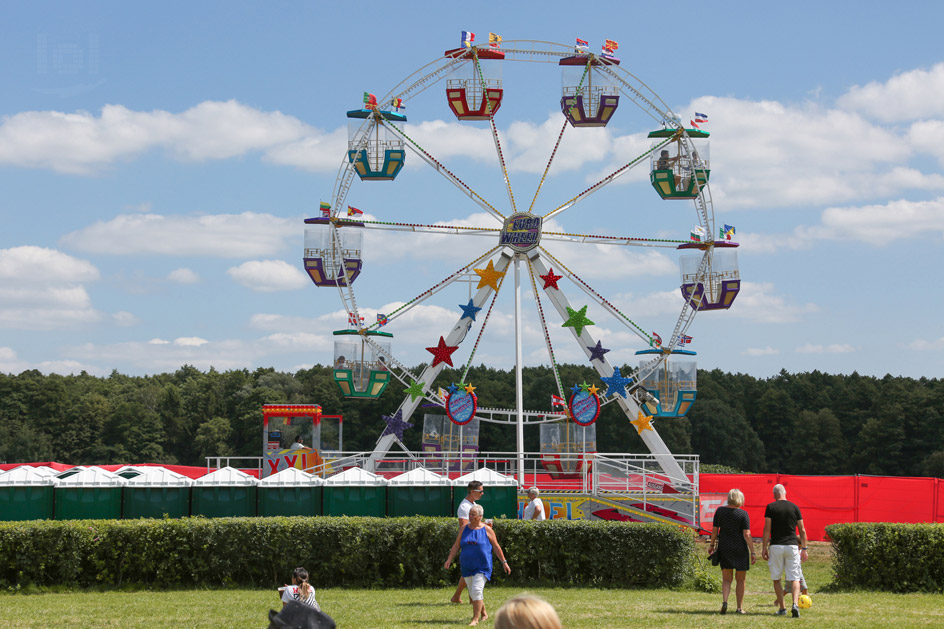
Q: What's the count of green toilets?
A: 8